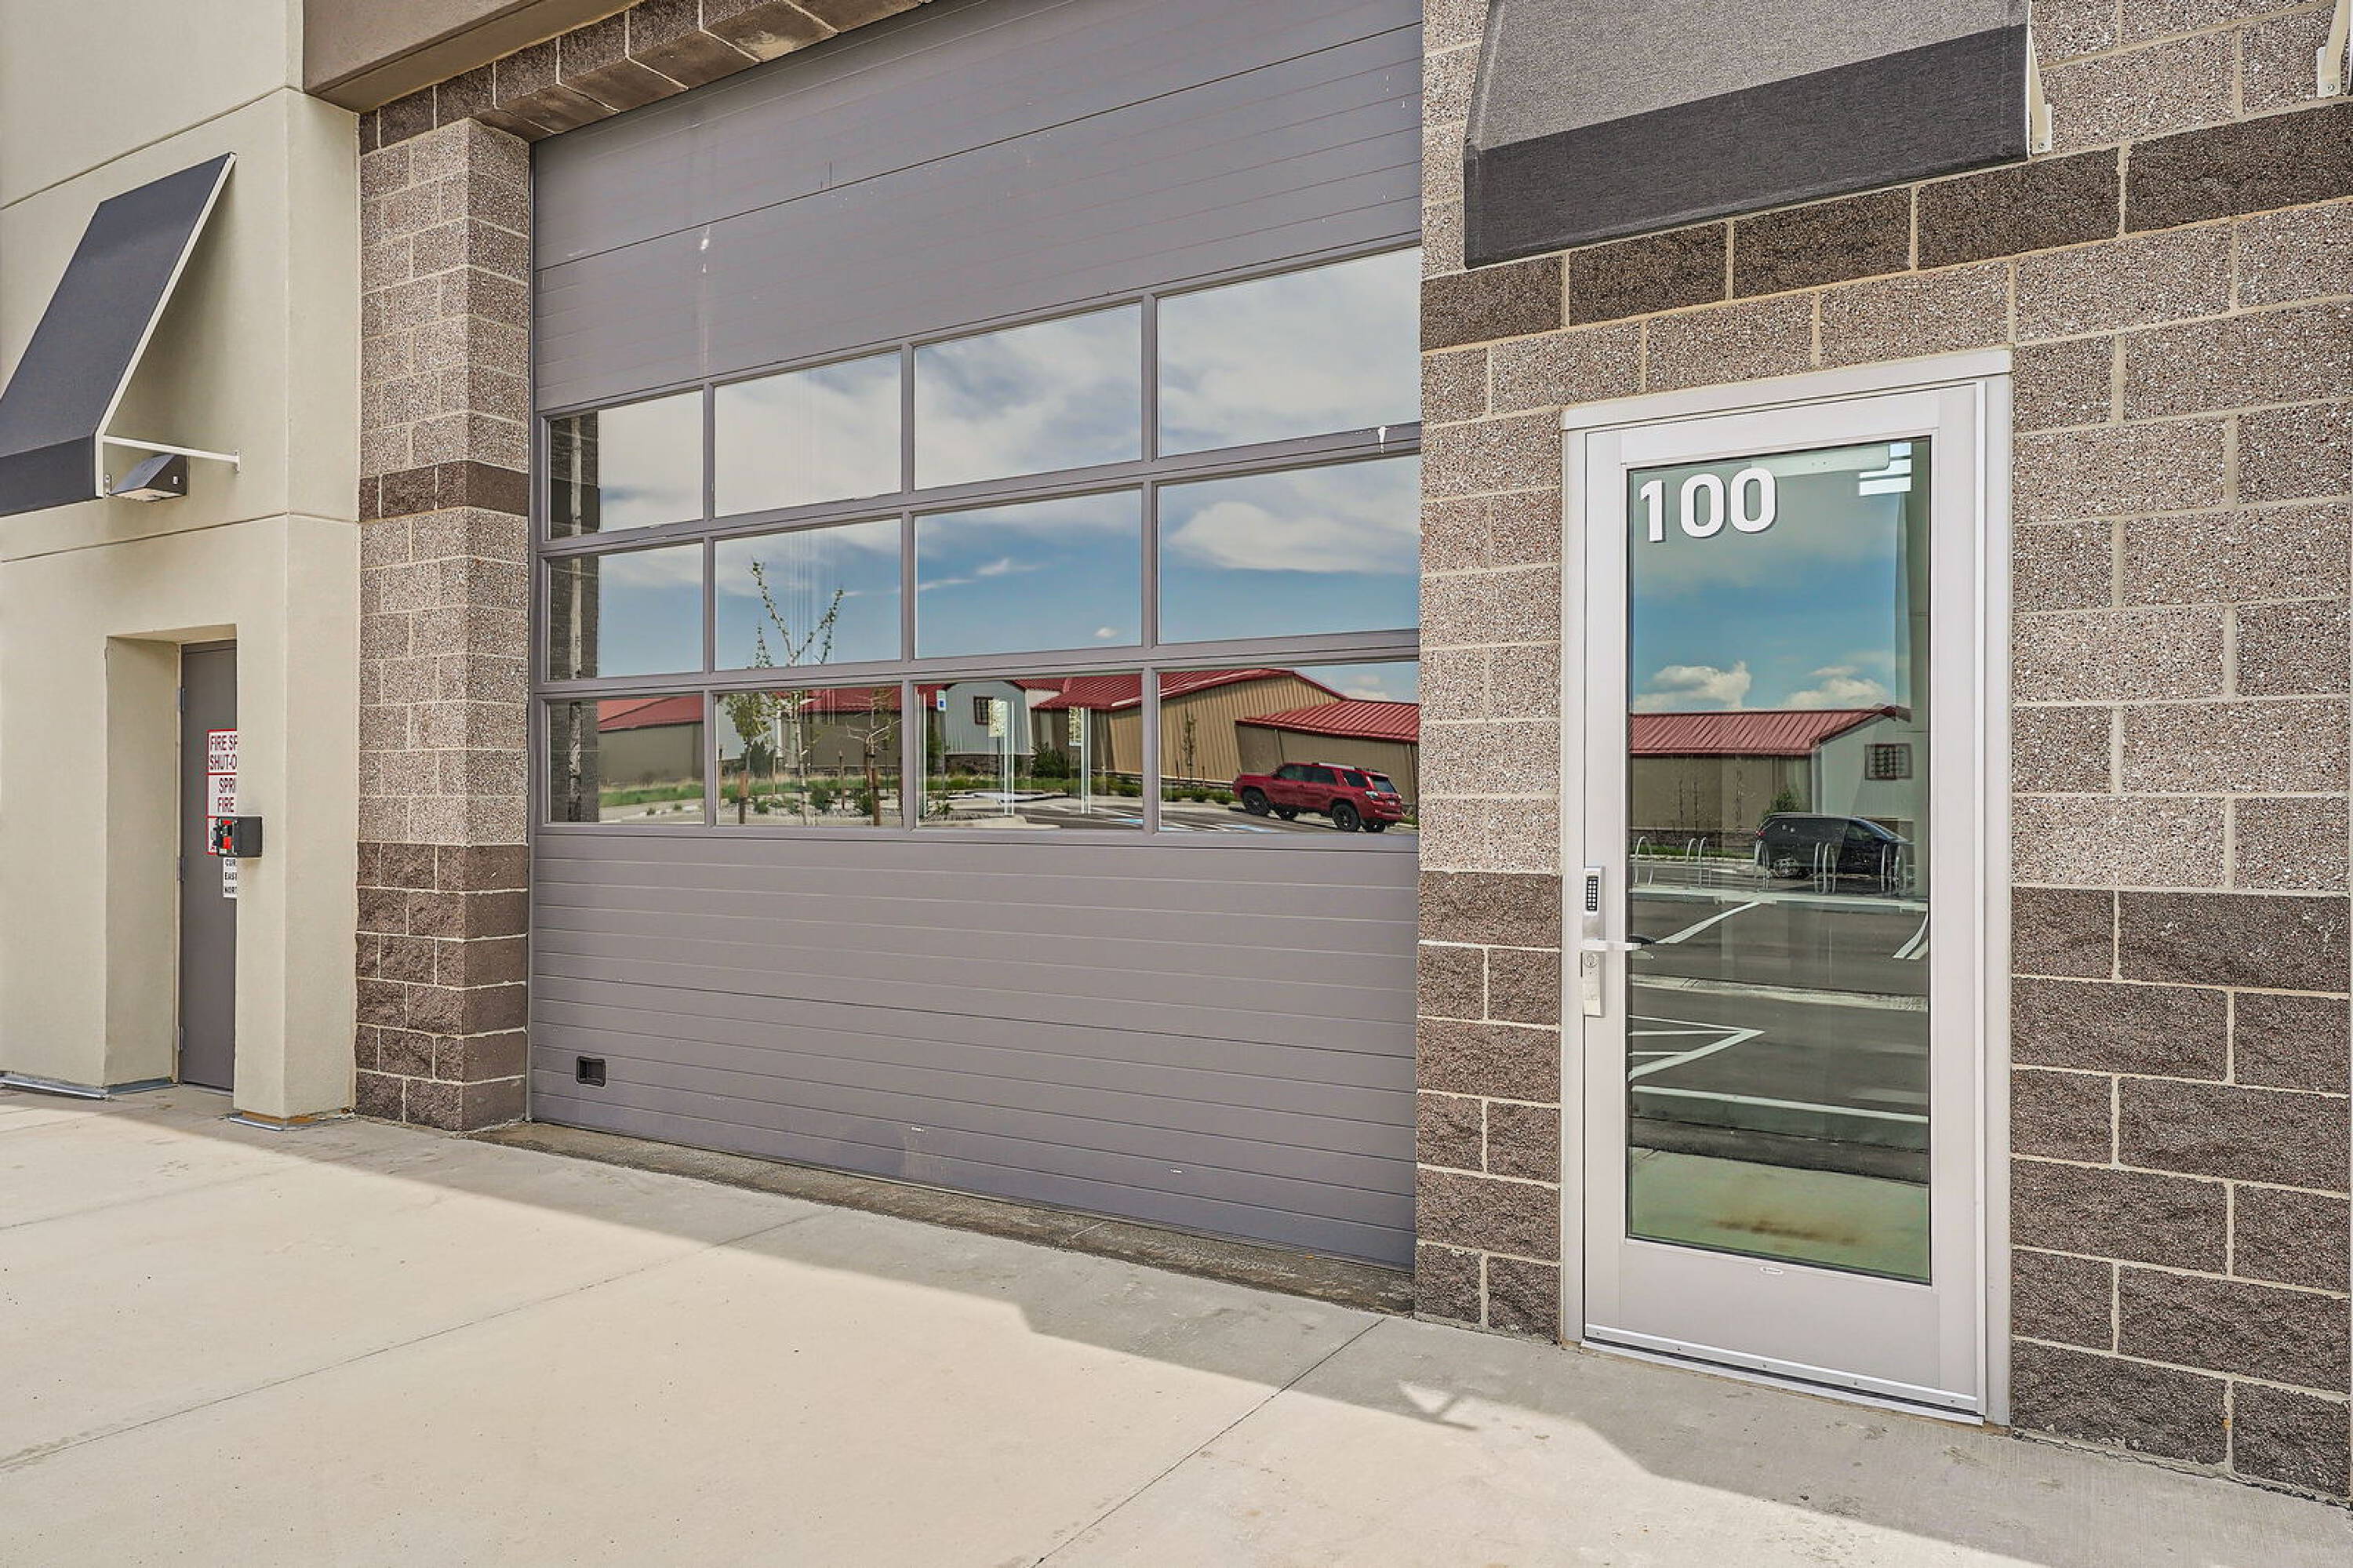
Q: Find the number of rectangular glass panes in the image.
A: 13